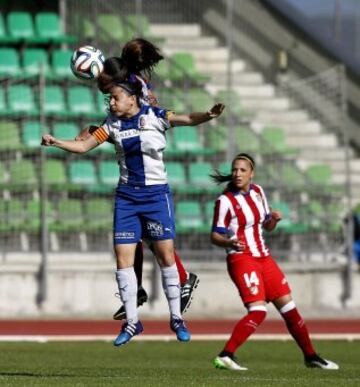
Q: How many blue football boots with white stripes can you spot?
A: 2